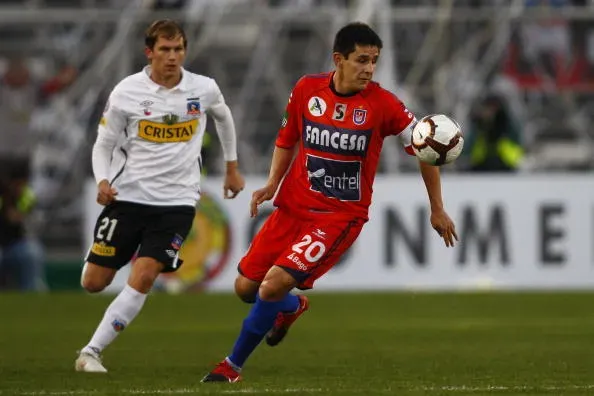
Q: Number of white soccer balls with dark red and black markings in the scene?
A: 1